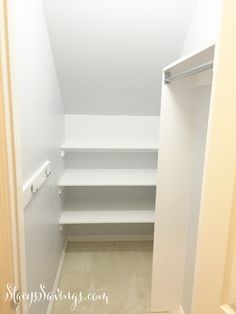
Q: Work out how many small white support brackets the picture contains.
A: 3